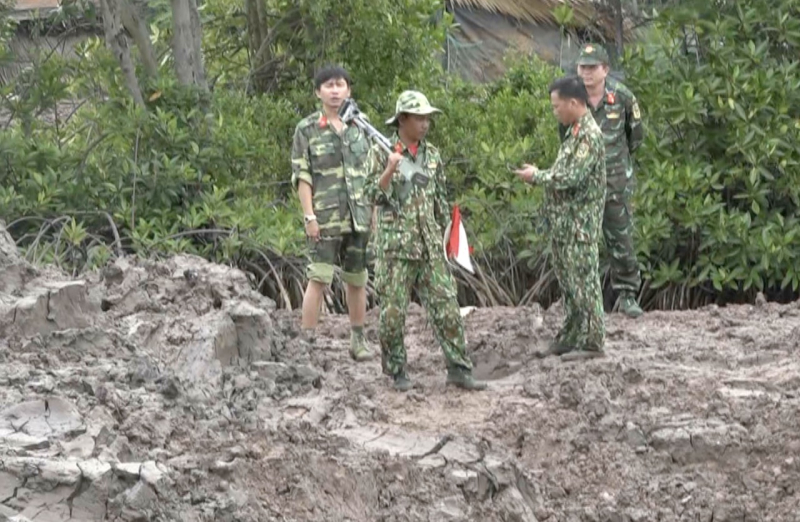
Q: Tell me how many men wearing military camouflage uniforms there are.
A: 4